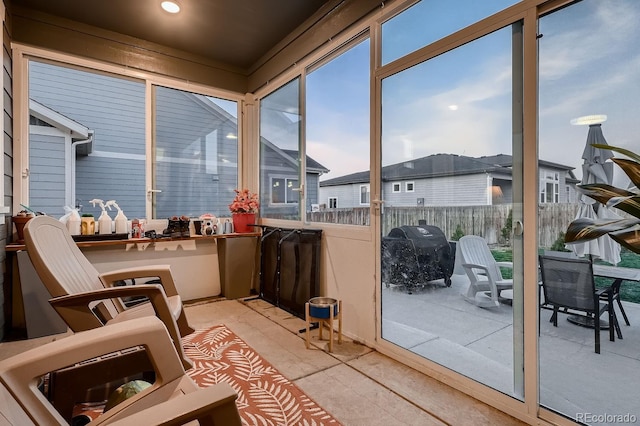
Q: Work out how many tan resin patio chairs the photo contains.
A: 2